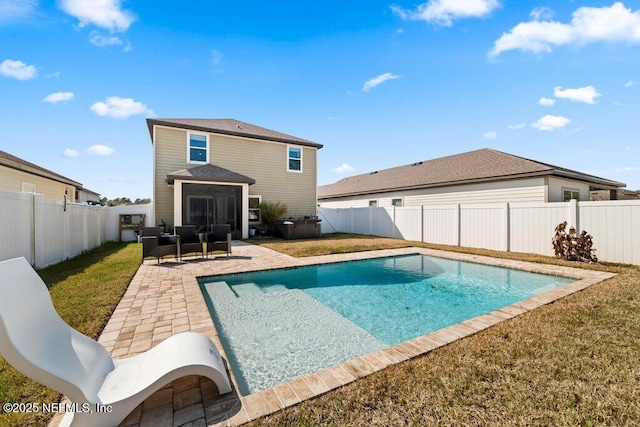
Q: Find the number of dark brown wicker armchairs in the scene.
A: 3